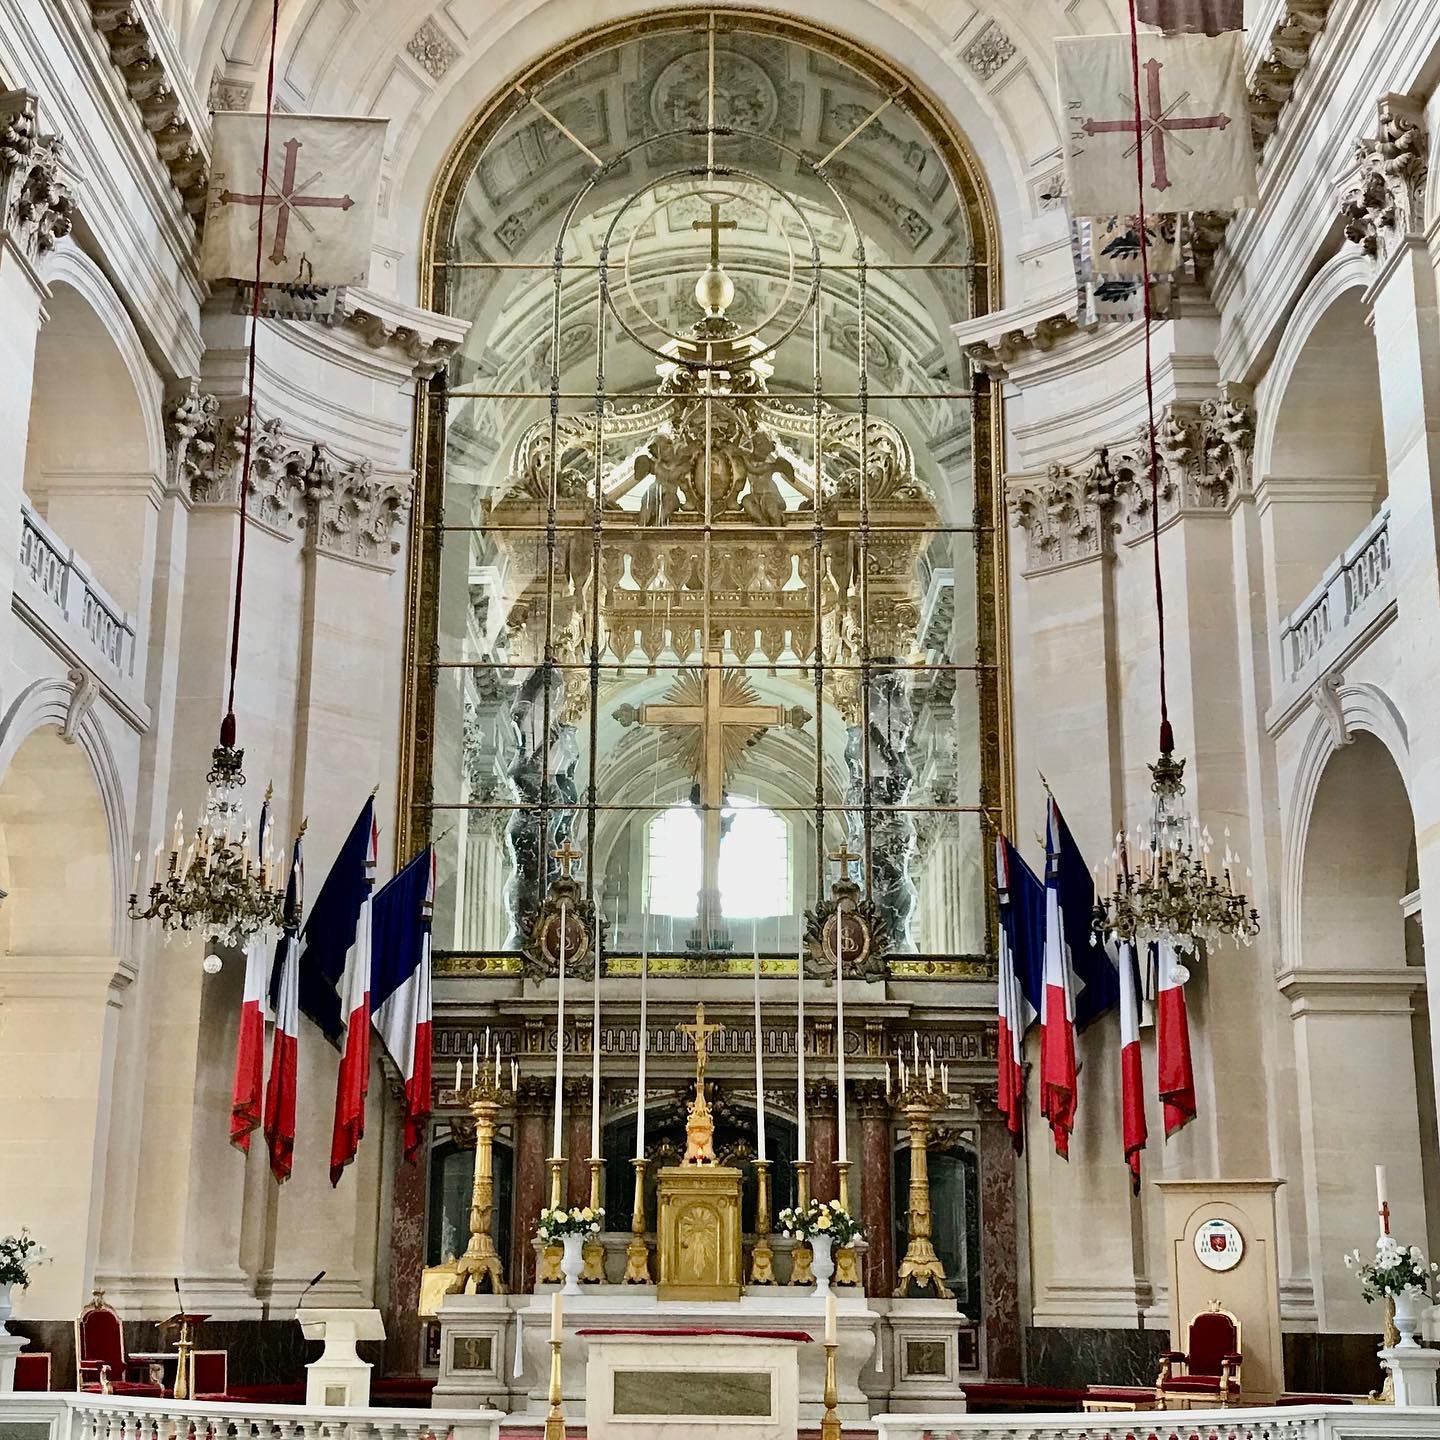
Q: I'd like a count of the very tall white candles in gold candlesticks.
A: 6